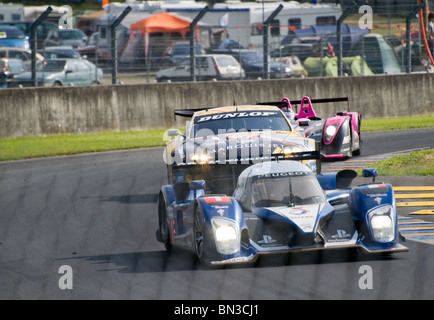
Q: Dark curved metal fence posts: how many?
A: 6